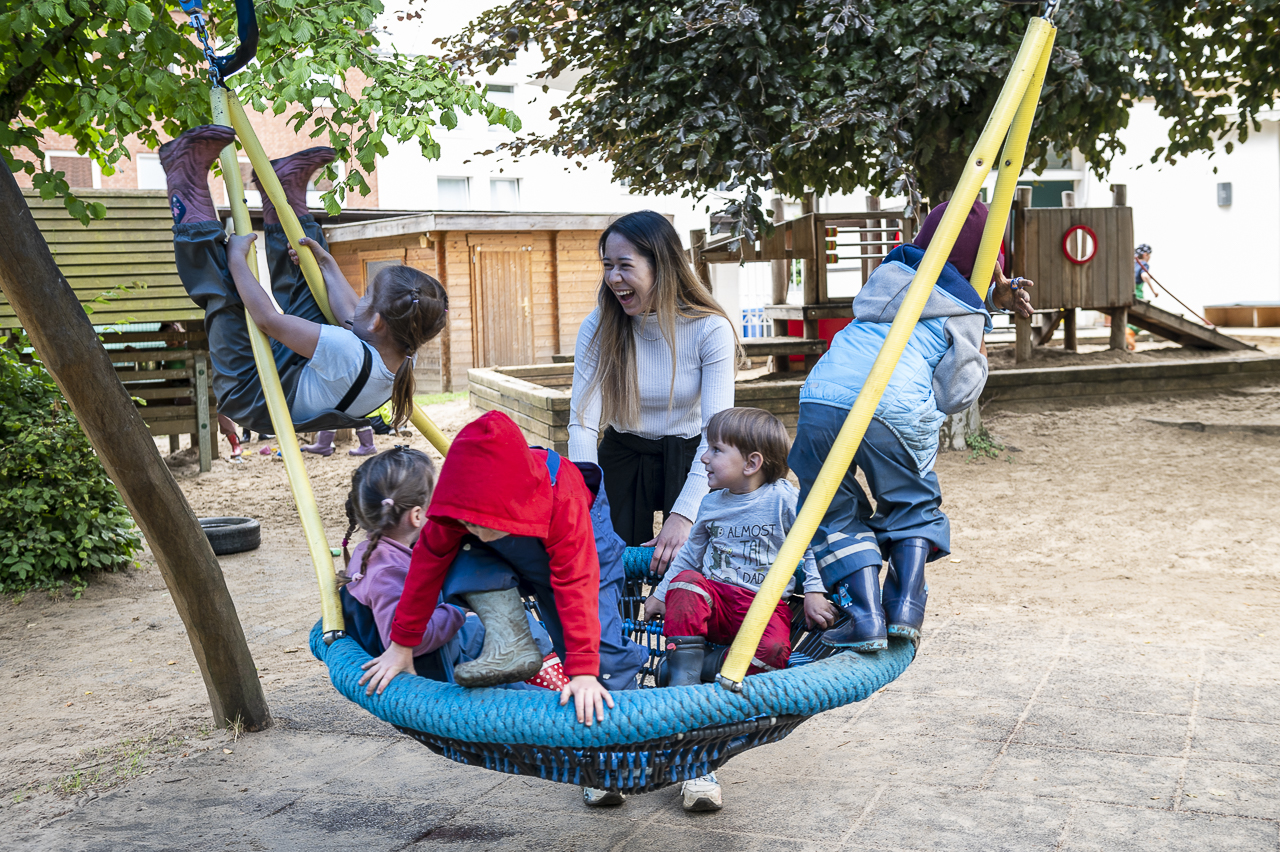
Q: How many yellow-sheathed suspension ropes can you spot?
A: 4